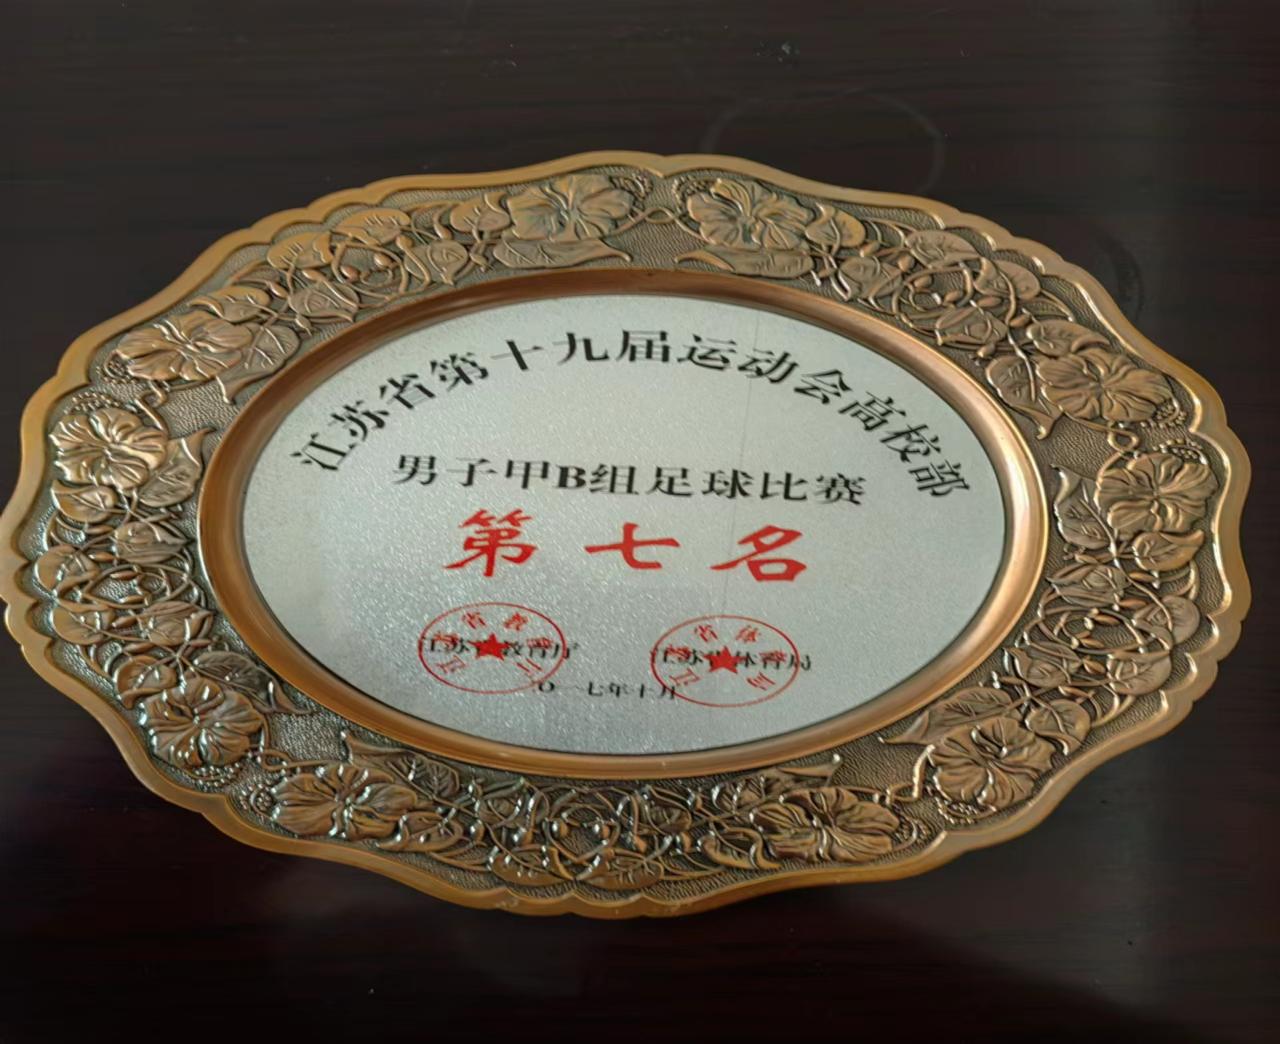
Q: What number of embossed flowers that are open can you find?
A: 10